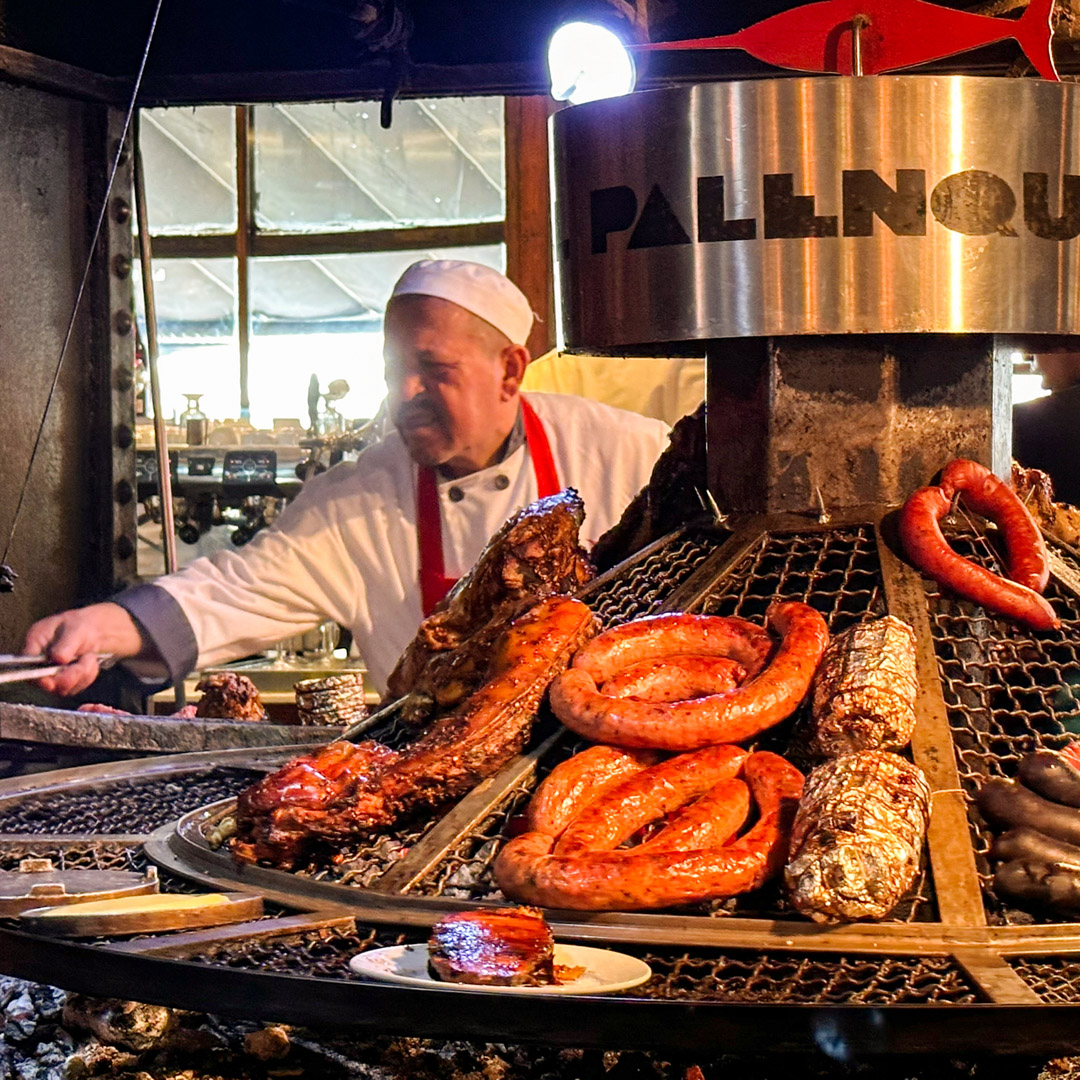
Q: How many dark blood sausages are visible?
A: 4